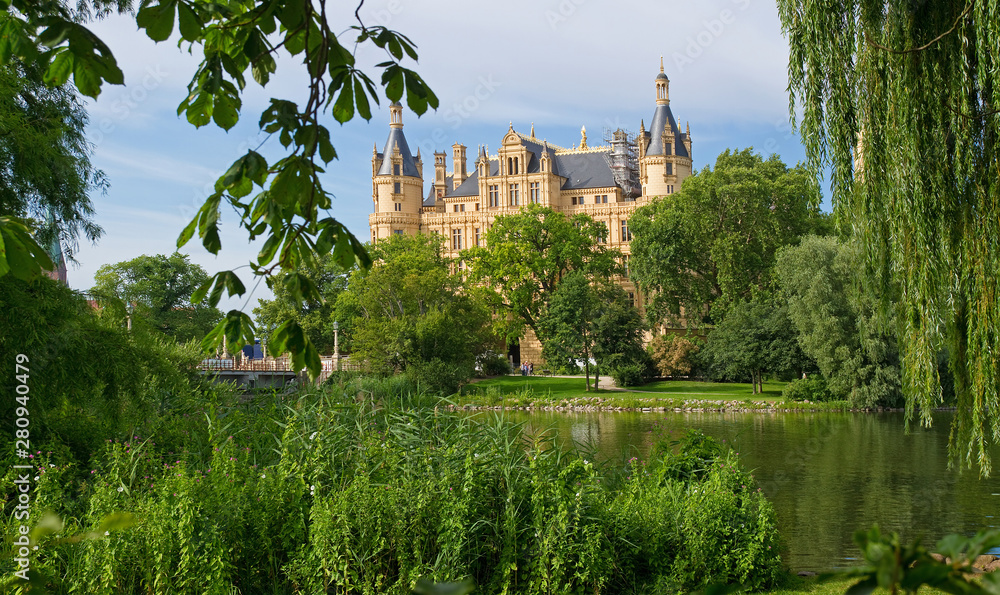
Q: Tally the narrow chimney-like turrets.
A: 2